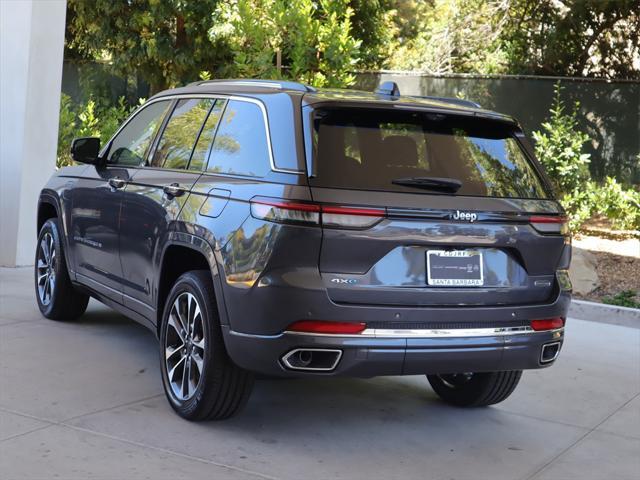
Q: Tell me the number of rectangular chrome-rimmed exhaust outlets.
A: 2